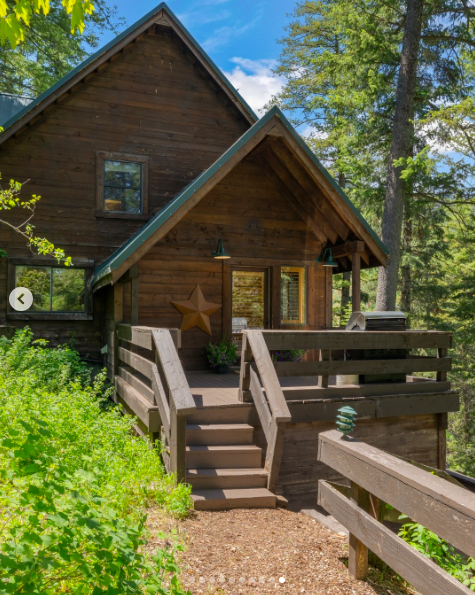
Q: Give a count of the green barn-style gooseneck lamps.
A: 2